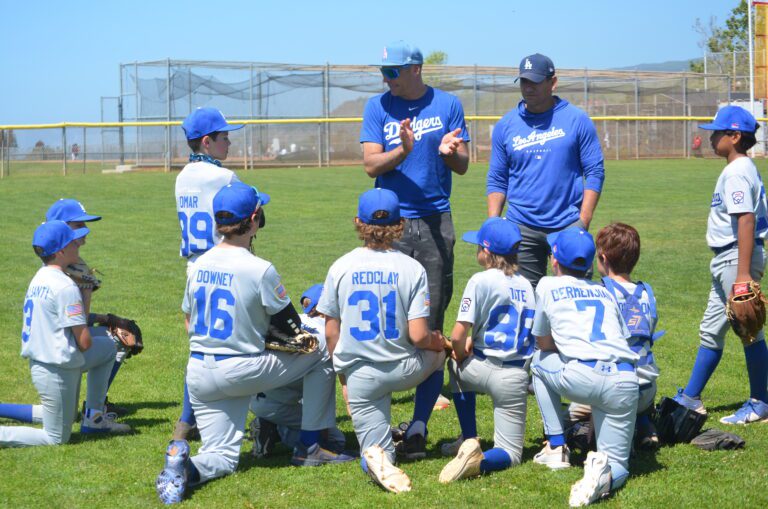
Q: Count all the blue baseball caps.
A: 11